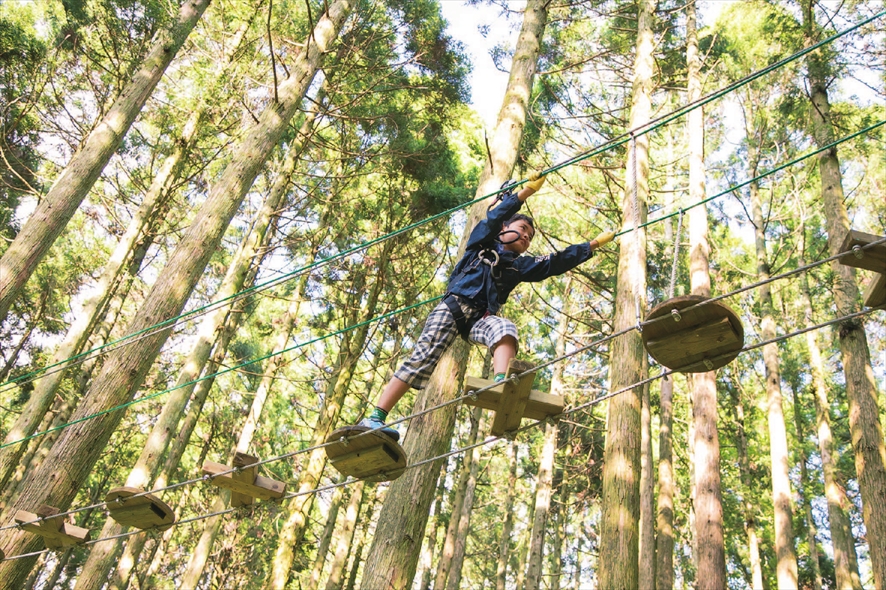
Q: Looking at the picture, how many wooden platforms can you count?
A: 7